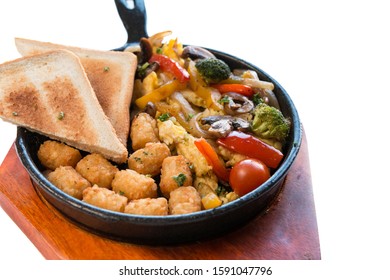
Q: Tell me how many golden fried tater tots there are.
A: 10